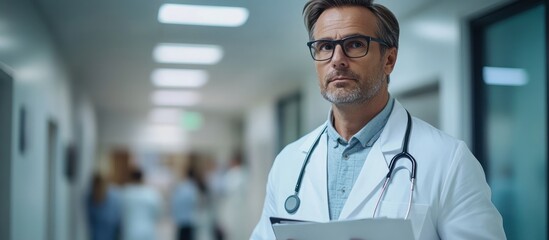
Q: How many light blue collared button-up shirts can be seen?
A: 1